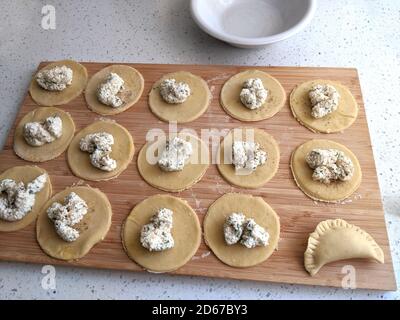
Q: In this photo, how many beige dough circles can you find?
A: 14